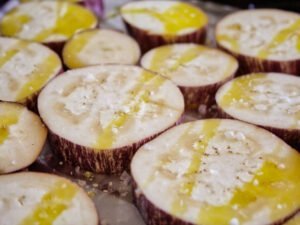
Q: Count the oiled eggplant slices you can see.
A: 11